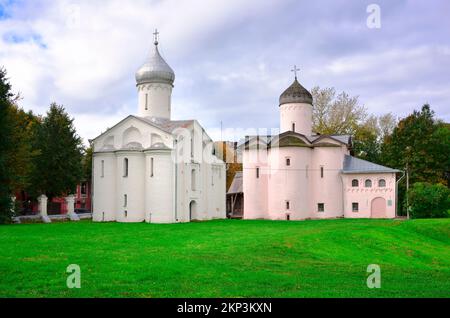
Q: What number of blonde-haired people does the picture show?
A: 0